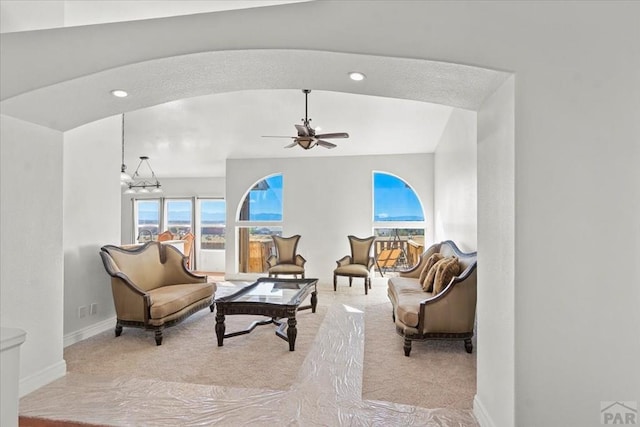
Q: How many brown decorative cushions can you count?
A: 3